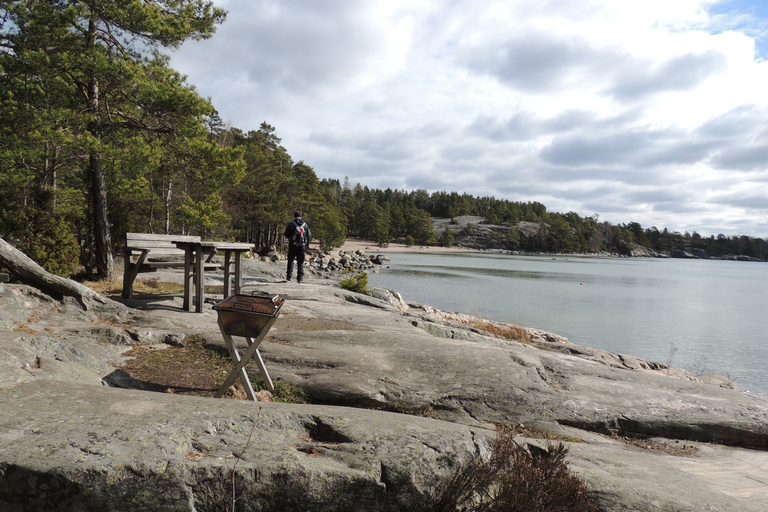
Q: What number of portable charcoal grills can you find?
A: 1